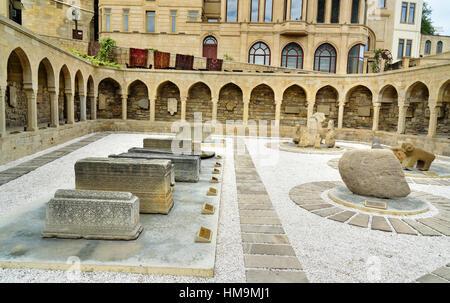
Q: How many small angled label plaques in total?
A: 7